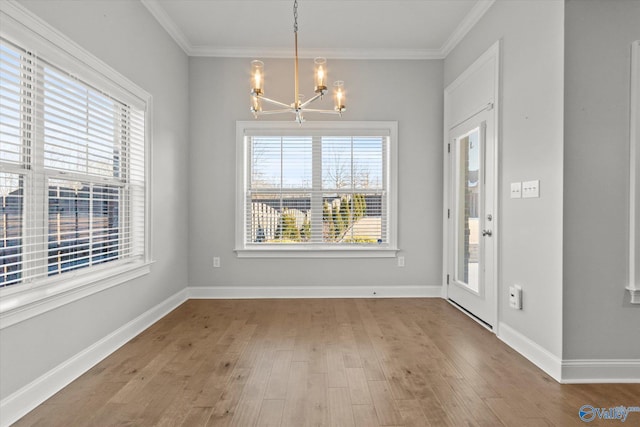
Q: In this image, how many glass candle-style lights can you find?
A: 5